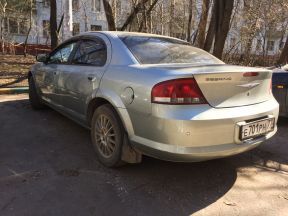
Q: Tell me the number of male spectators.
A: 0